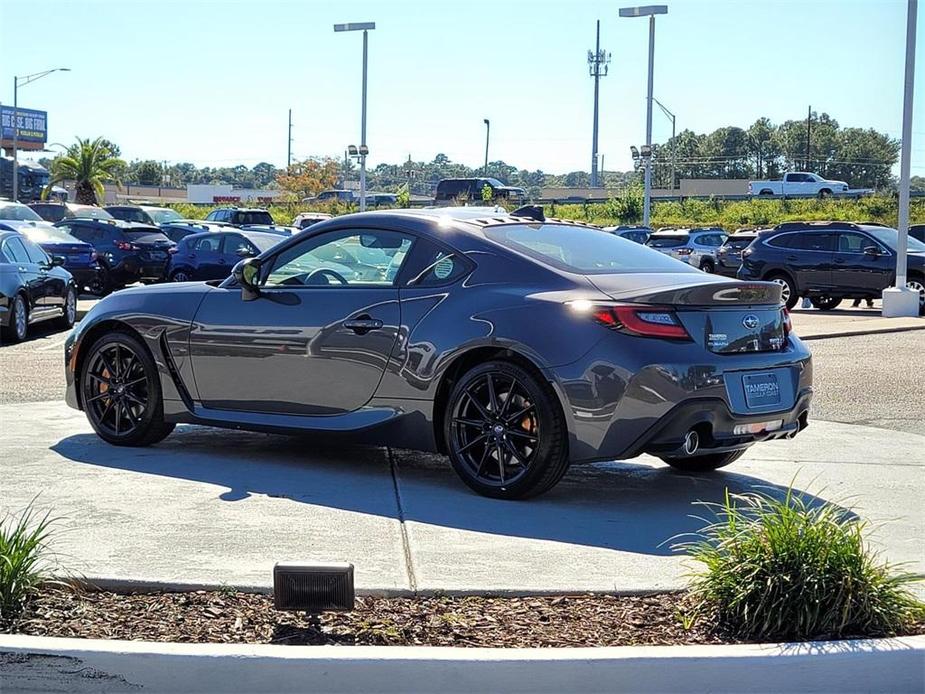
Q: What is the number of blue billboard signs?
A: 1